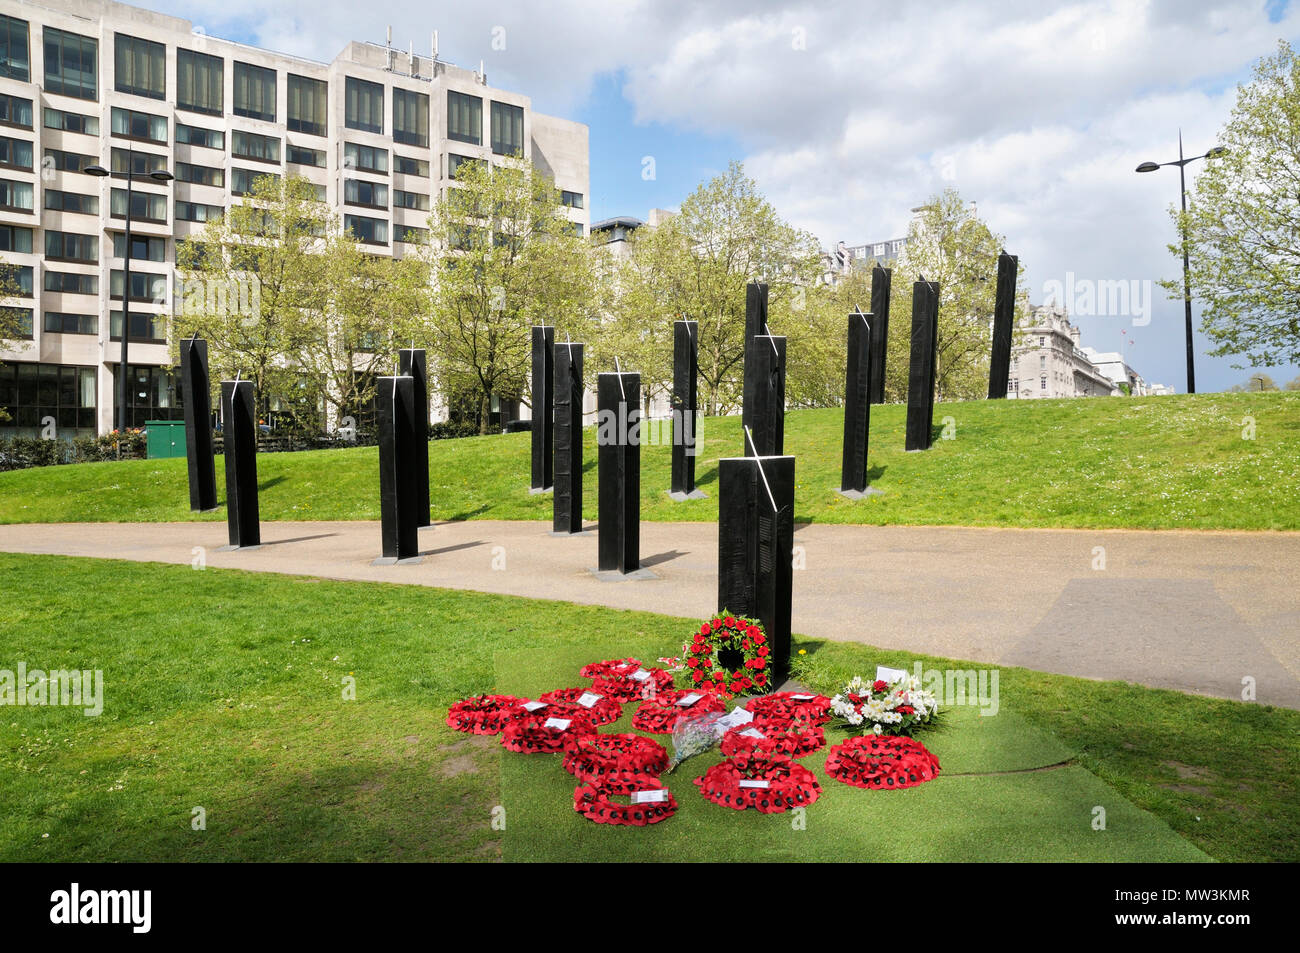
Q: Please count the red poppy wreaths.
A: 12